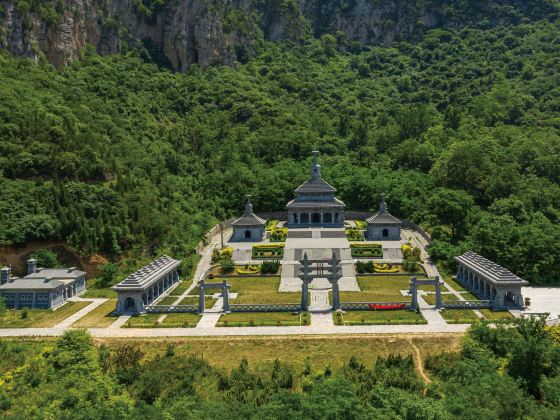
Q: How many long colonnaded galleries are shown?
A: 2